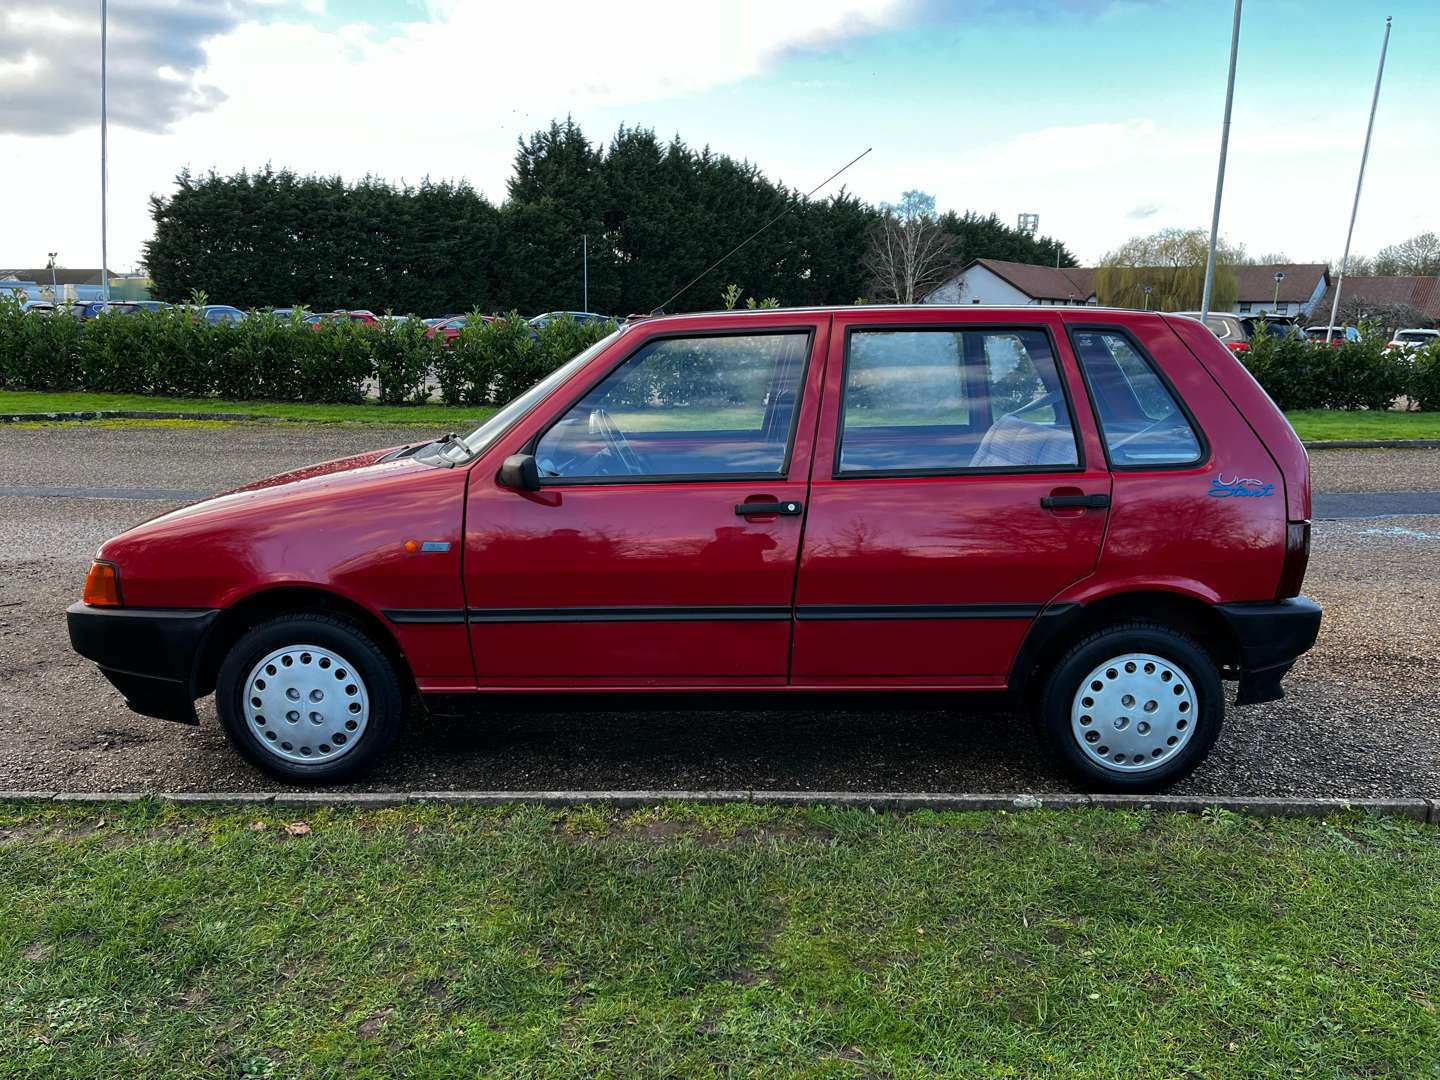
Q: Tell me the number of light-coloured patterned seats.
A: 1